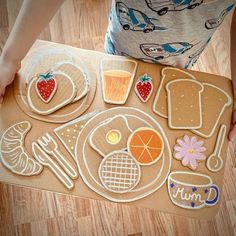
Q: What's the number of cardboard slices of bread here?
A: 3